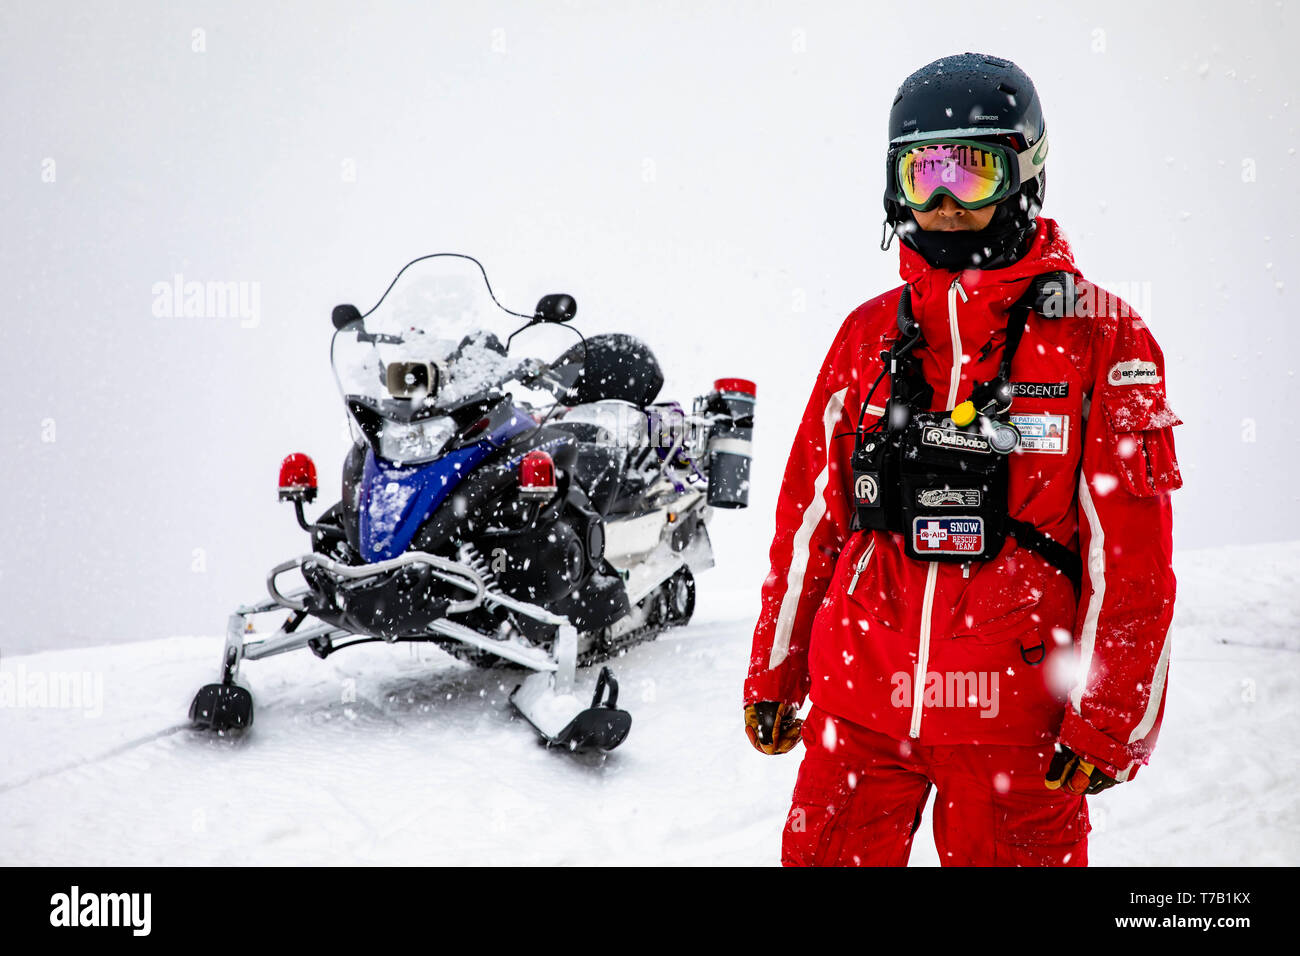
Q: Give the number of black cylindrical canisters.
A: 1